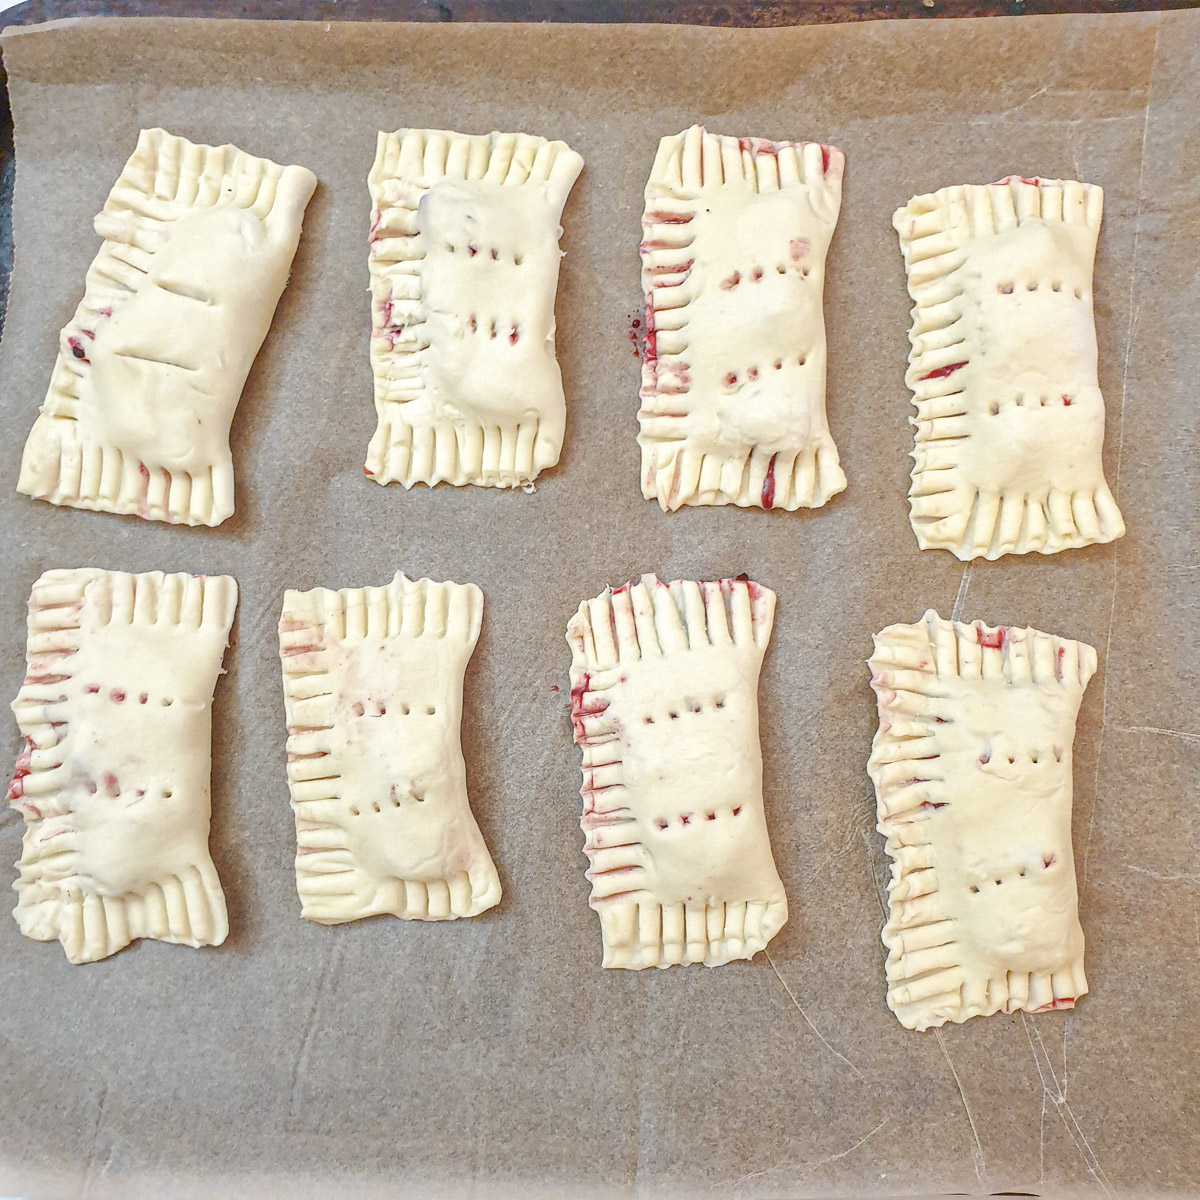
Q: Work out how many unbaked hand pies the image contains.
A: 8